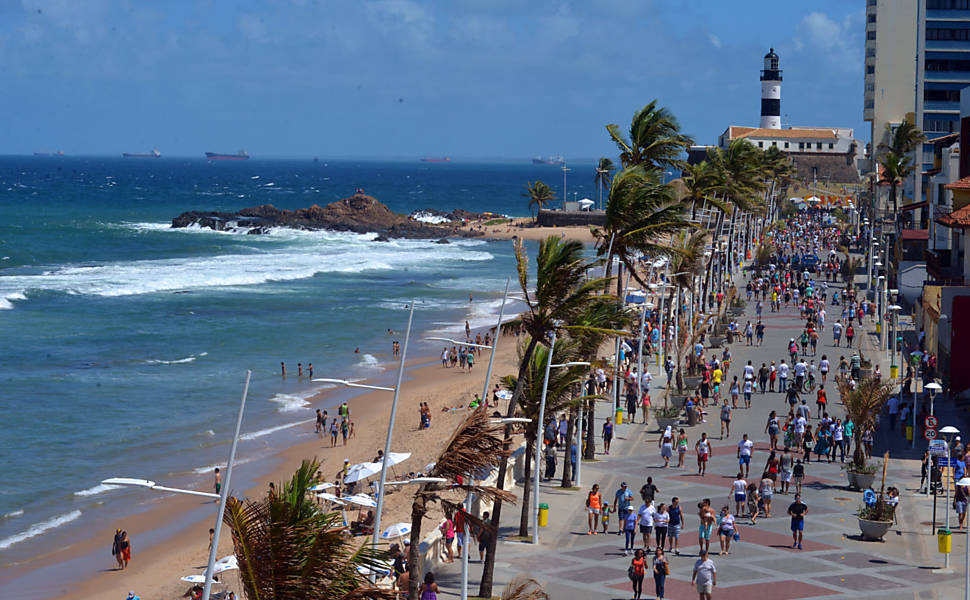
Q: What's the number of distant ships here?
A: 5